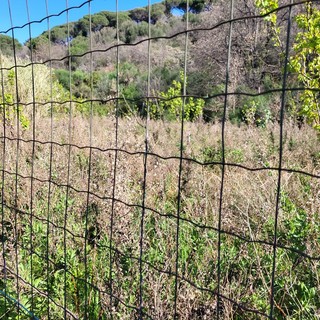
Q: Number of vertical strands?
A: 11